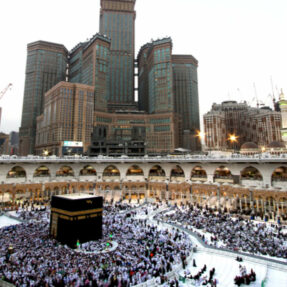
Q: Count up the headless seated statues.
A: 0